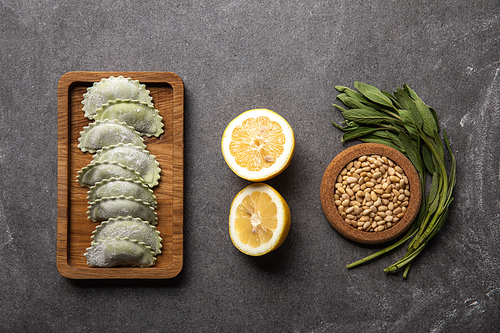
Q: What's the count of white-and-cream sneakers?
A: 0